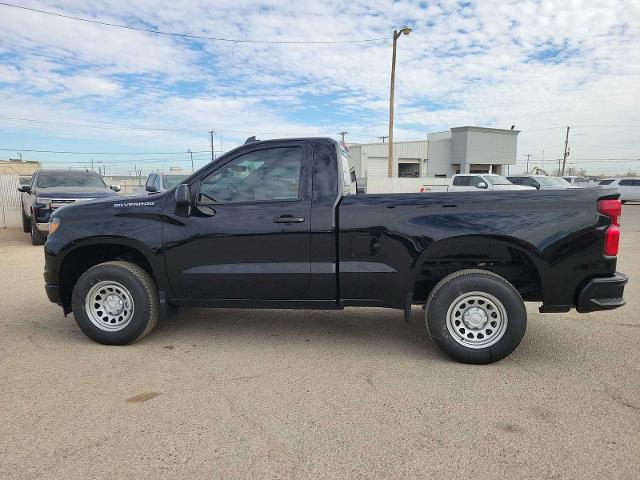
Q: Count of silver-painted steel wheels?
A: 2